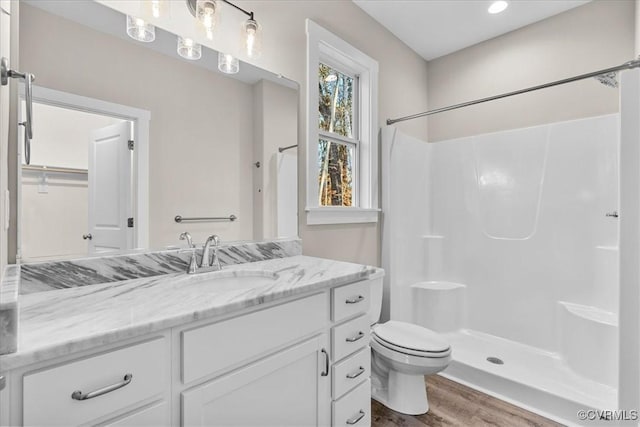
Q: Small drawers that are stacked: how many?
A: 4